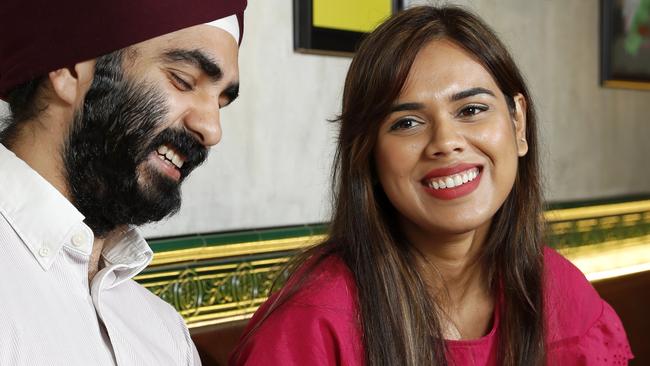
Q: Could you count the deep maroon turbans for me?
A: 1